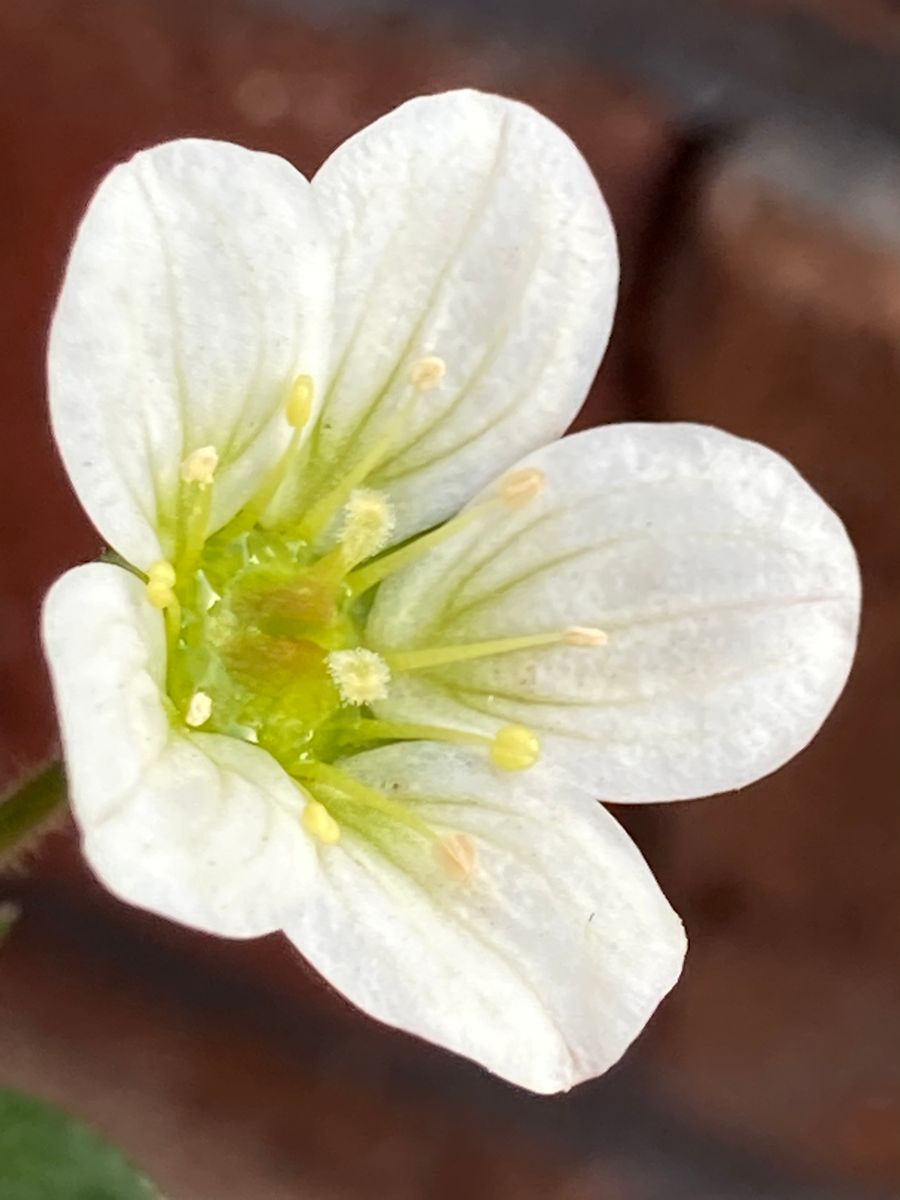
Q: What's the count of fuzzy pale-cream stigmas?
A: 2